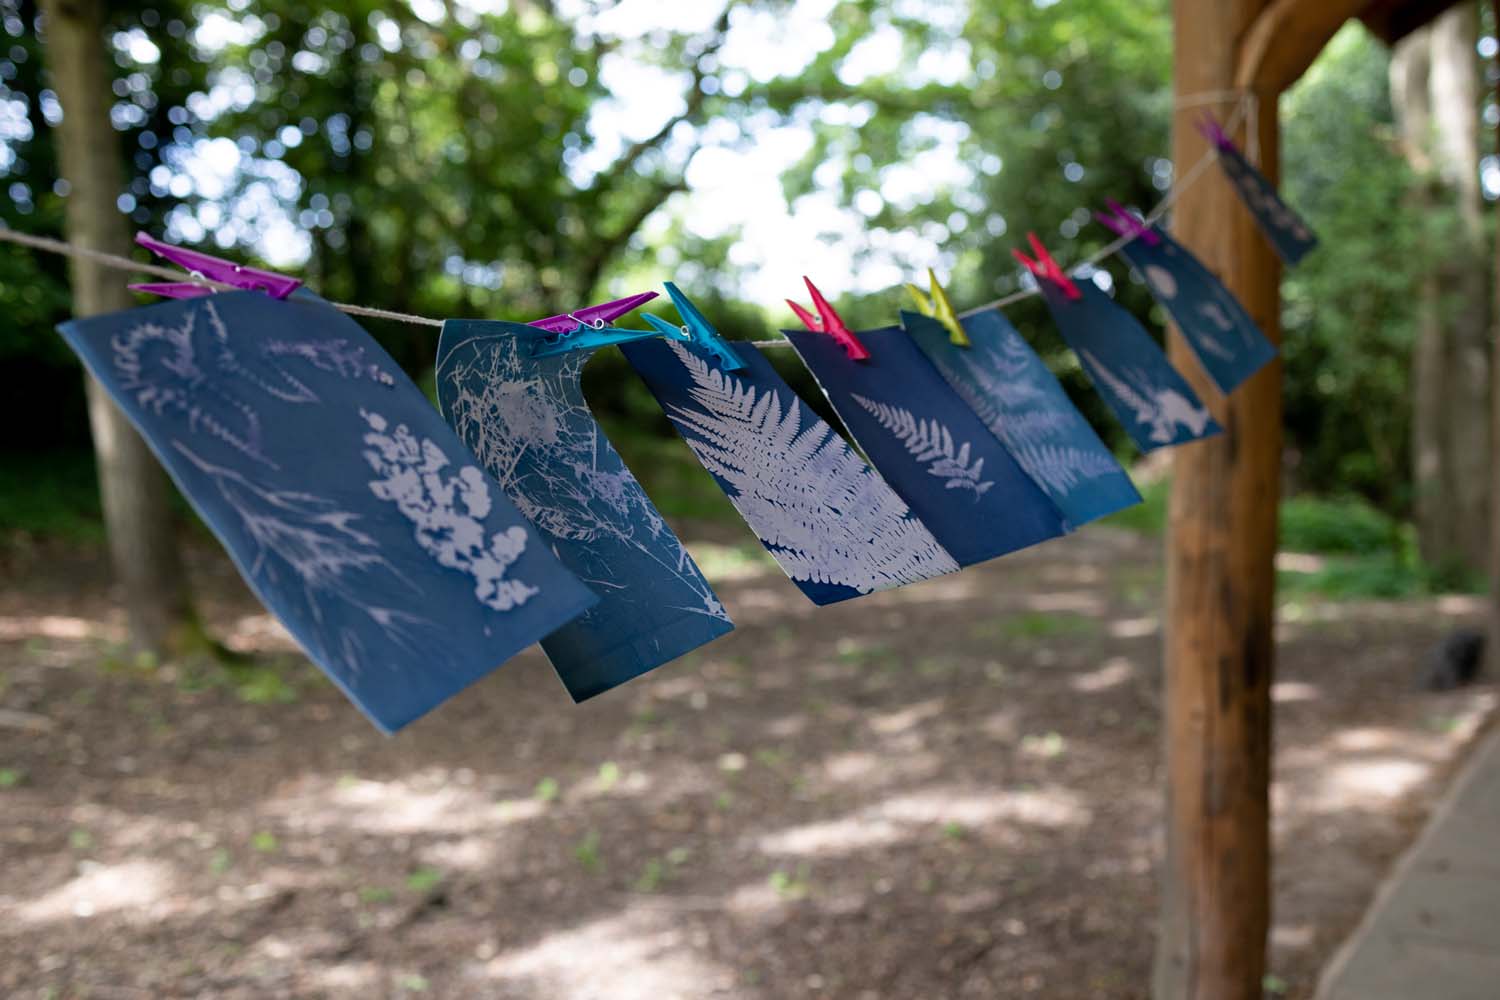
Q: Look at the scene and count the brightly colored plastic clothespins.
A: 8